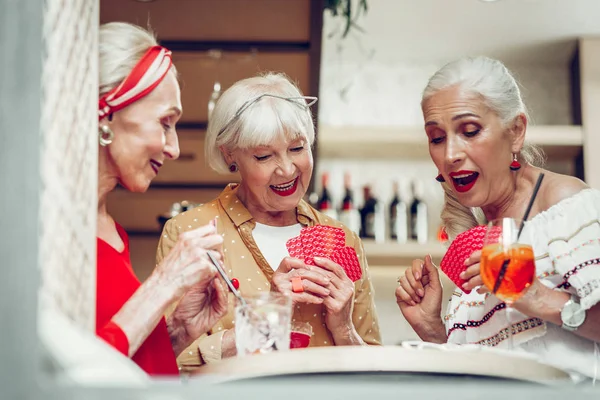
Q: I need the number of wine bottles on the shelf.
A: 5